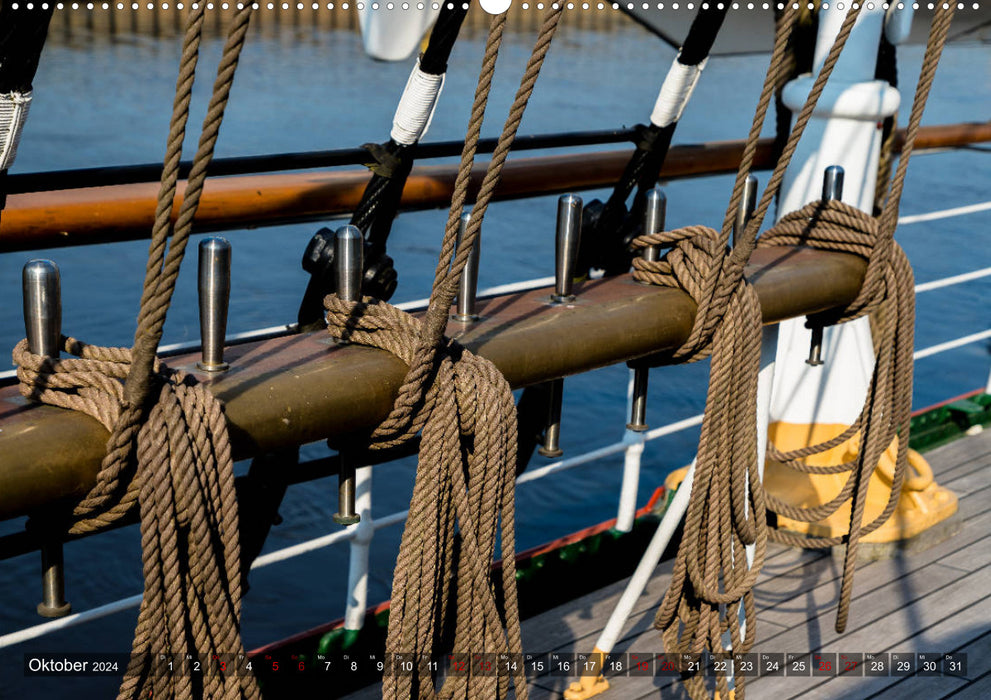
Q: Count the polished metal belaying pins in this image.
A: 8